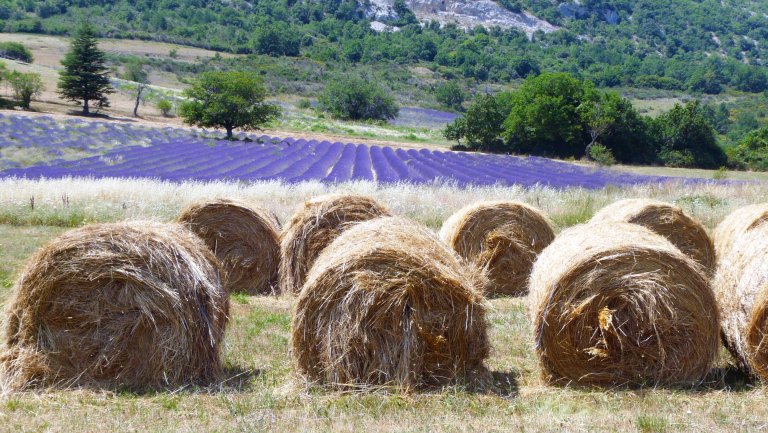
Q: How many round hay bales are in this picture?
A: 9